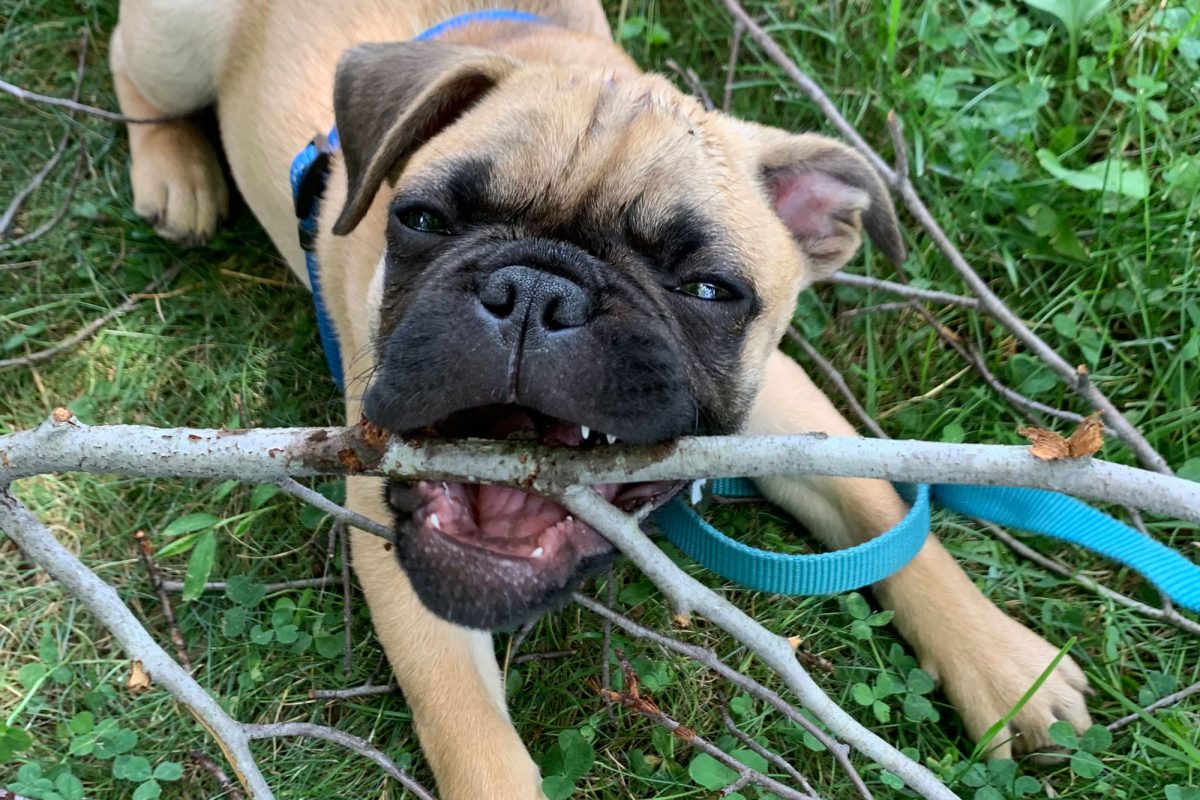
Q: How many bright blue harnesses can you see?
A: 1